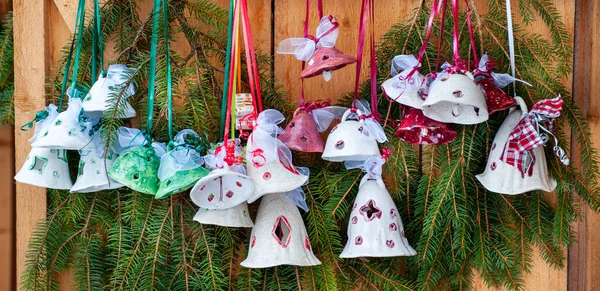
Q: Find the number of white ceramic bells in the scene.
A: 13